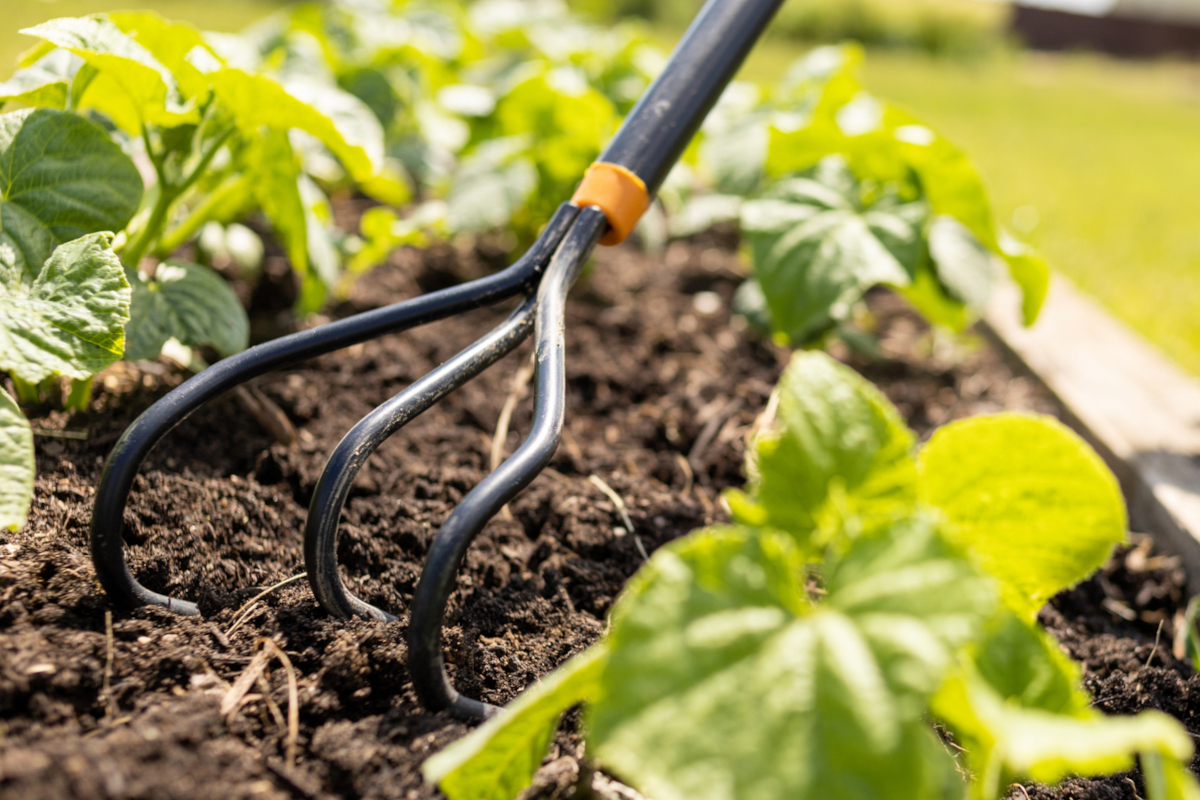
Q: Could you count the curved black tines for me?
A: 3